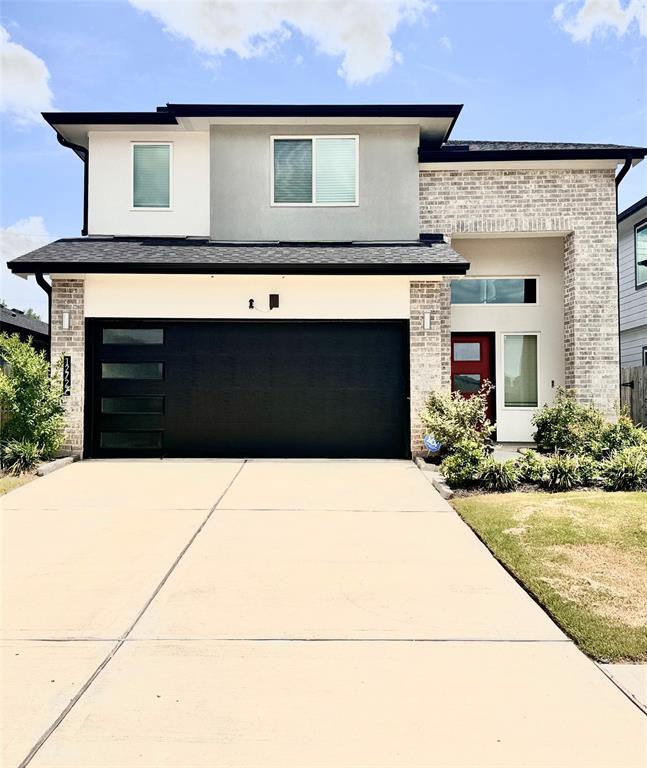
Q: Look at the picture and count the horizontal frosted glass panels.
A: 4